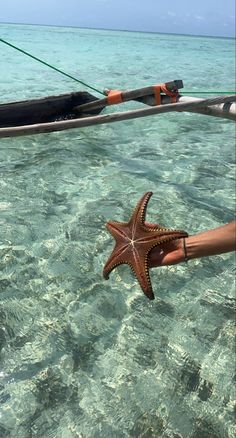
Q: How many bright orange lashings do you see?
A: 2